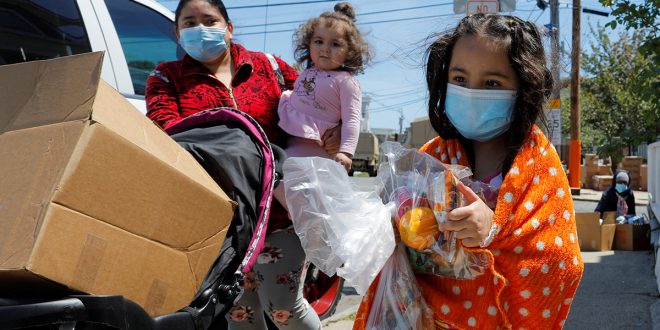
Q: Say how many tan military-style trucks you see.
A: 2